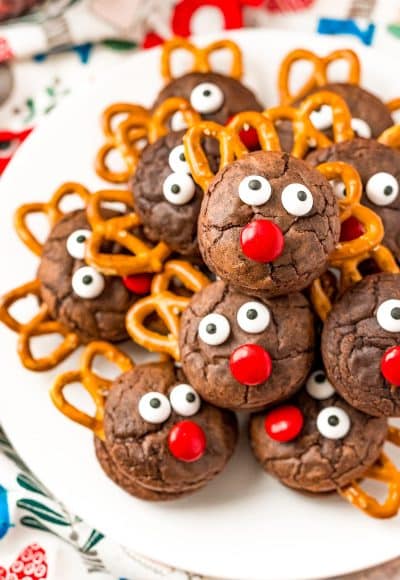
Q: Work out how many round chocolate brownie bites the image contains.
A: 10